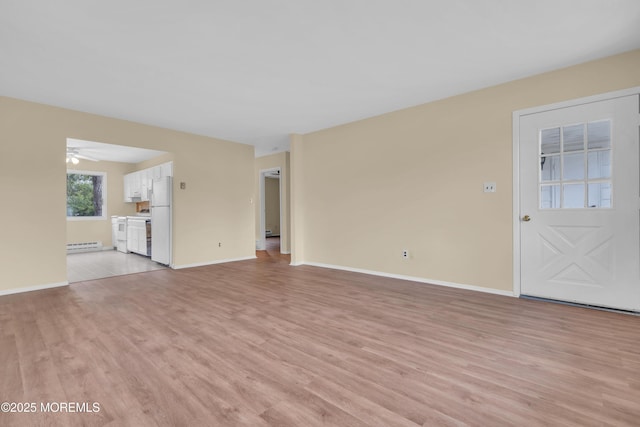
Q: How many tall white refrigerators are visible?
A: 1